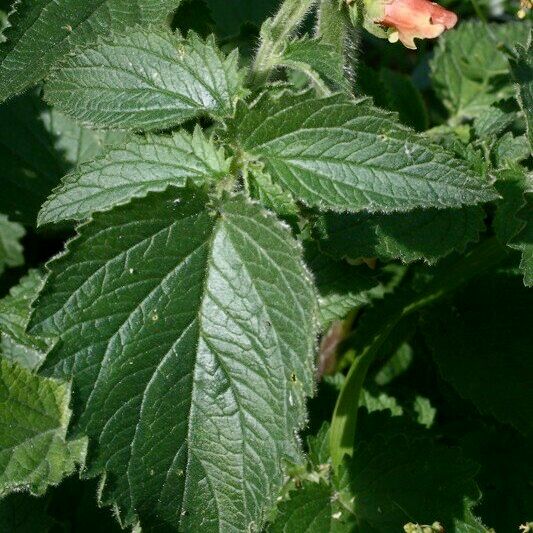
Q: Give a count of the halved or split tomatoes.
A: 0